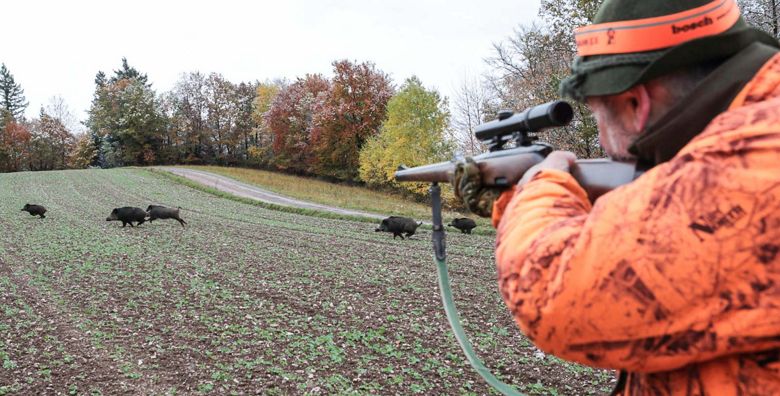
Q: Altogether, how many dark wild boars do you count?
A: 5